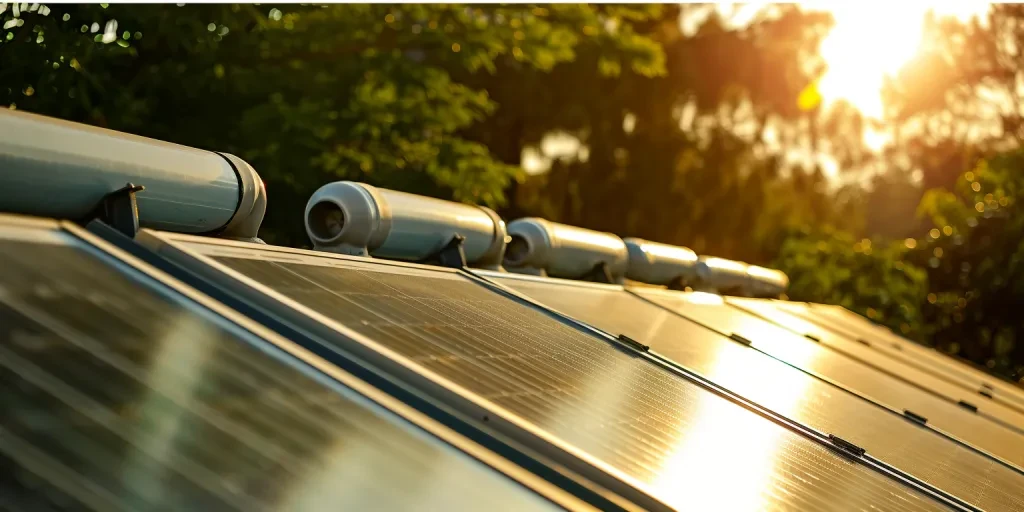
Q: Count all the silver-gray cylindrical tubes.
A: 6